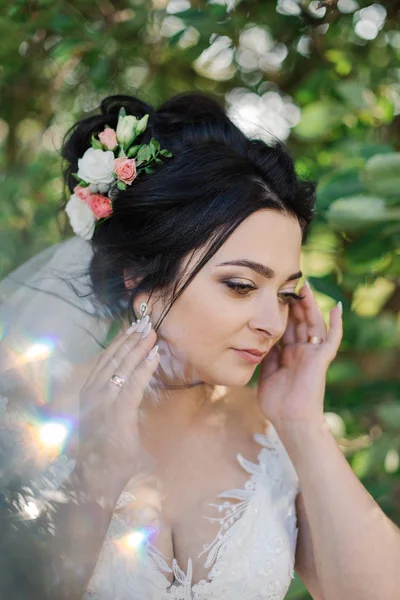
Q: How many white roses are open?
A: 2